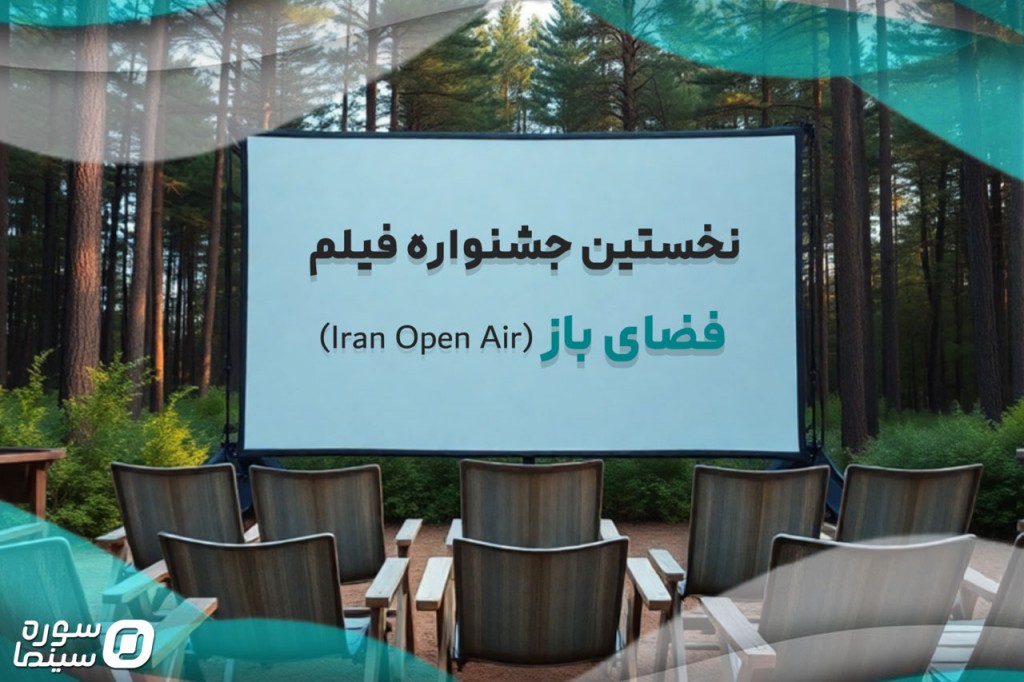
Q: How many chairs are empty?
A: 10